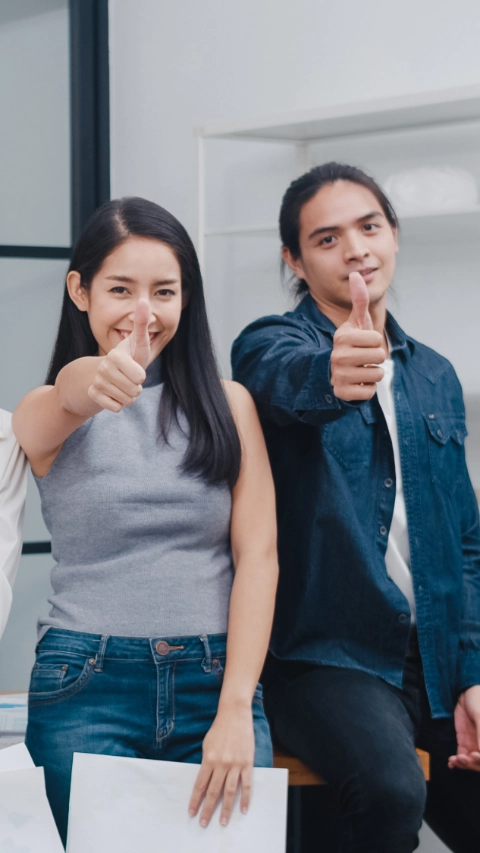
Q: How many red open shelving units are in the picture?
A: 0